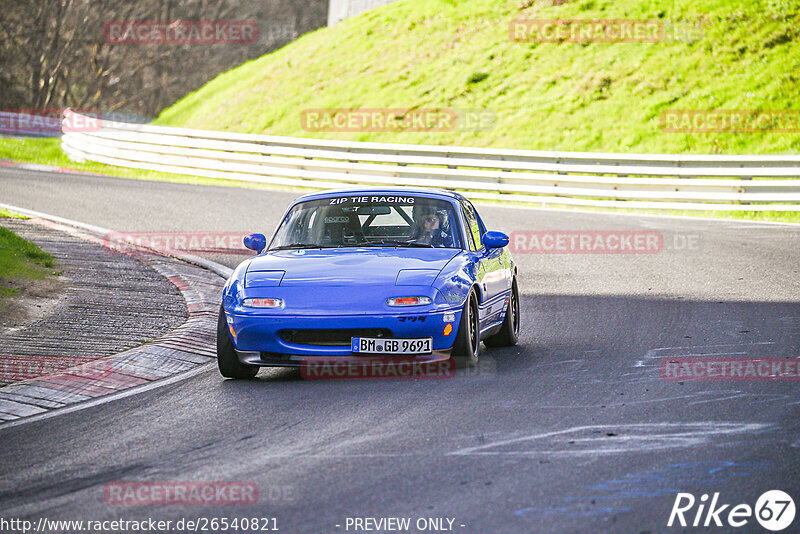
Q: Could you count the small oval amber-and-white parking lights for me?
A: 2